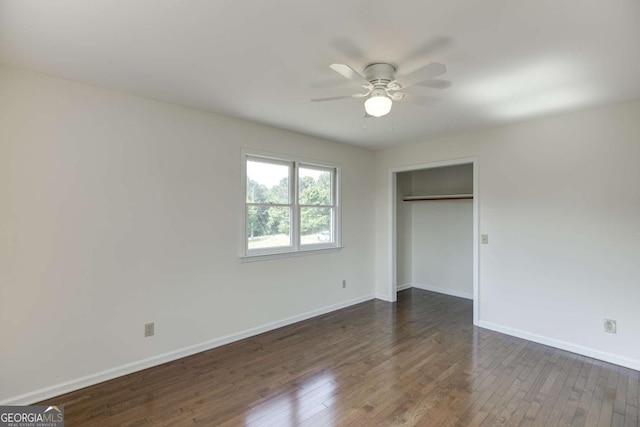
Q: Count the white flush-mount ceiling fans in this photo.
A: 1